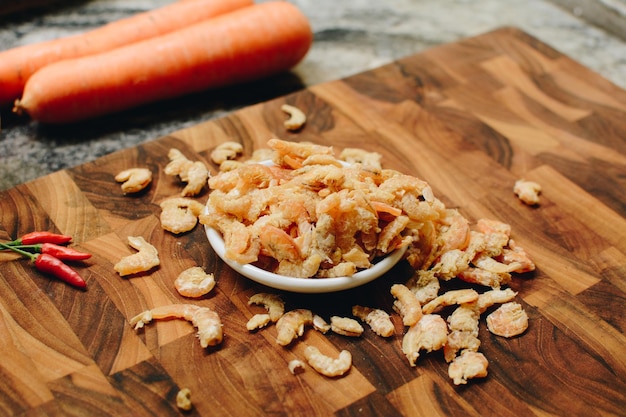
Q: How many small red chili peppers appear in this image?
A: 3